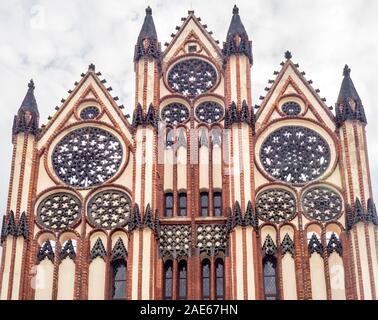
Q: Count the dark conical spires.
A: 4